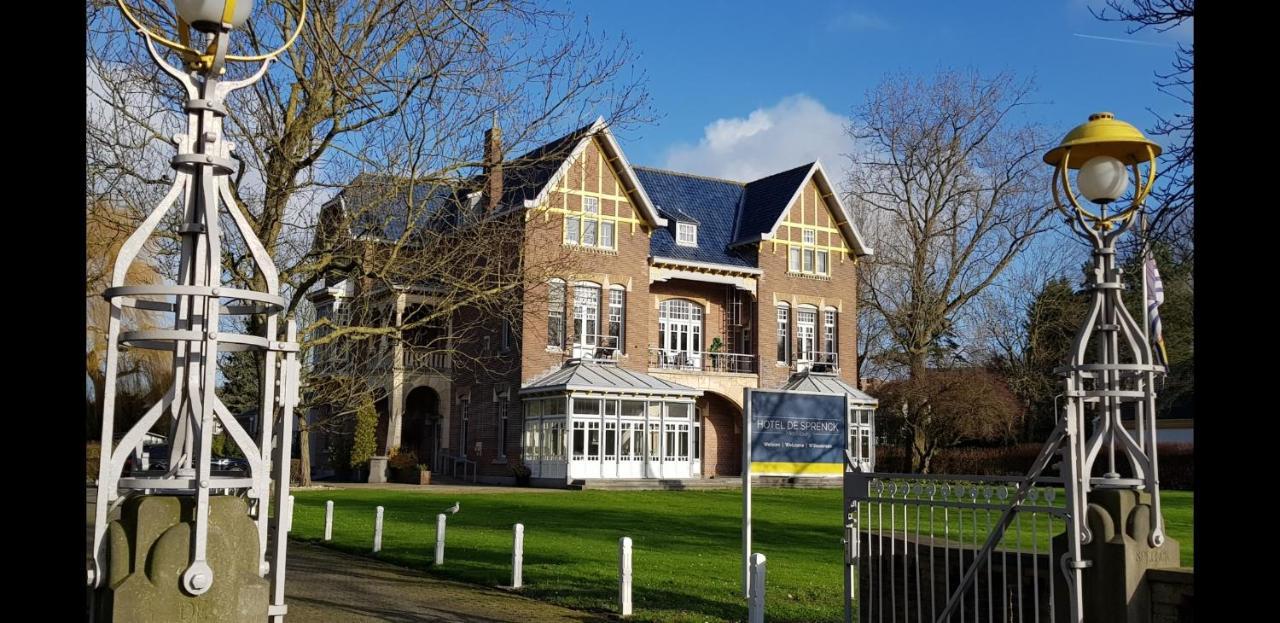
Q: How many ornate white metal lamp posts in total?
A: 2